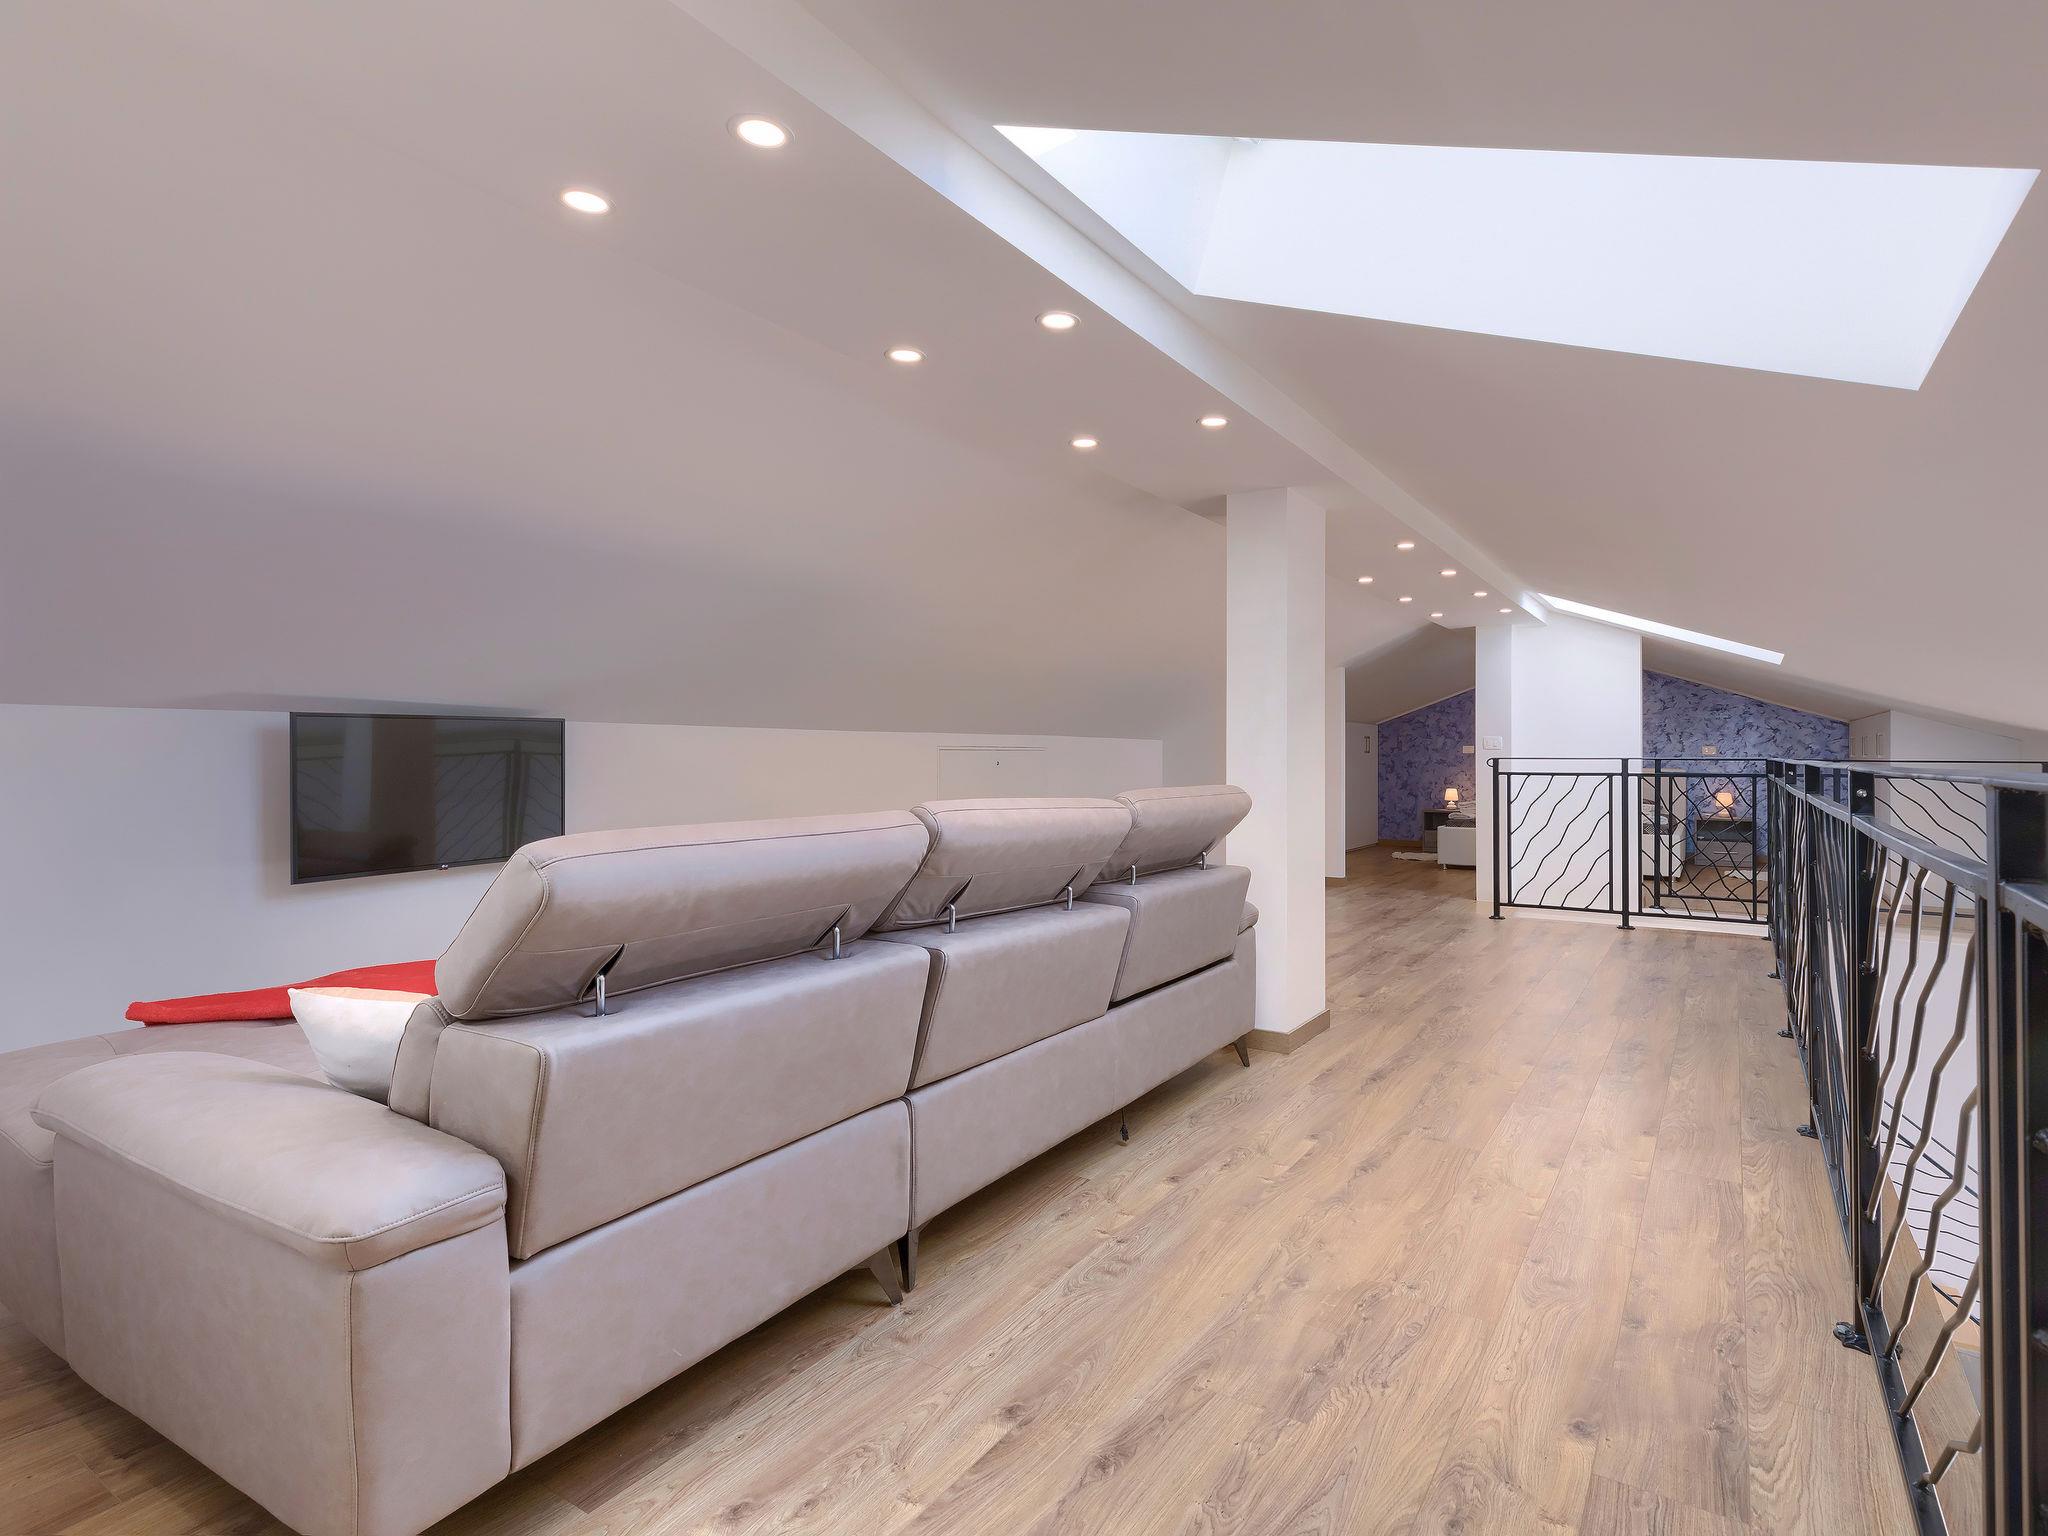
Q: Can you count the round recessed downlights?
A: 13